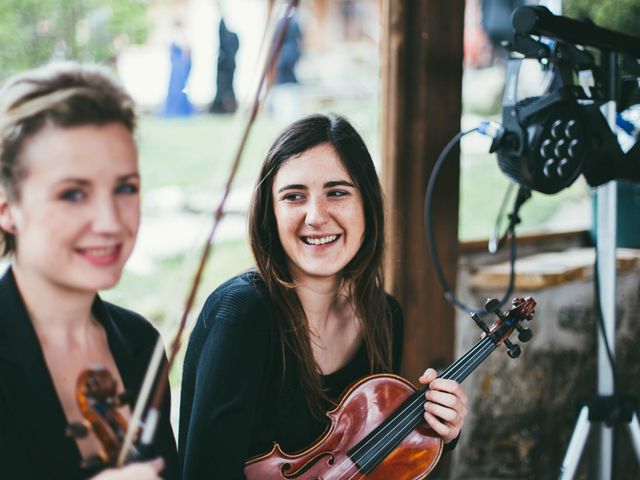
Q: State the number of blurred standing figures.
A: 3